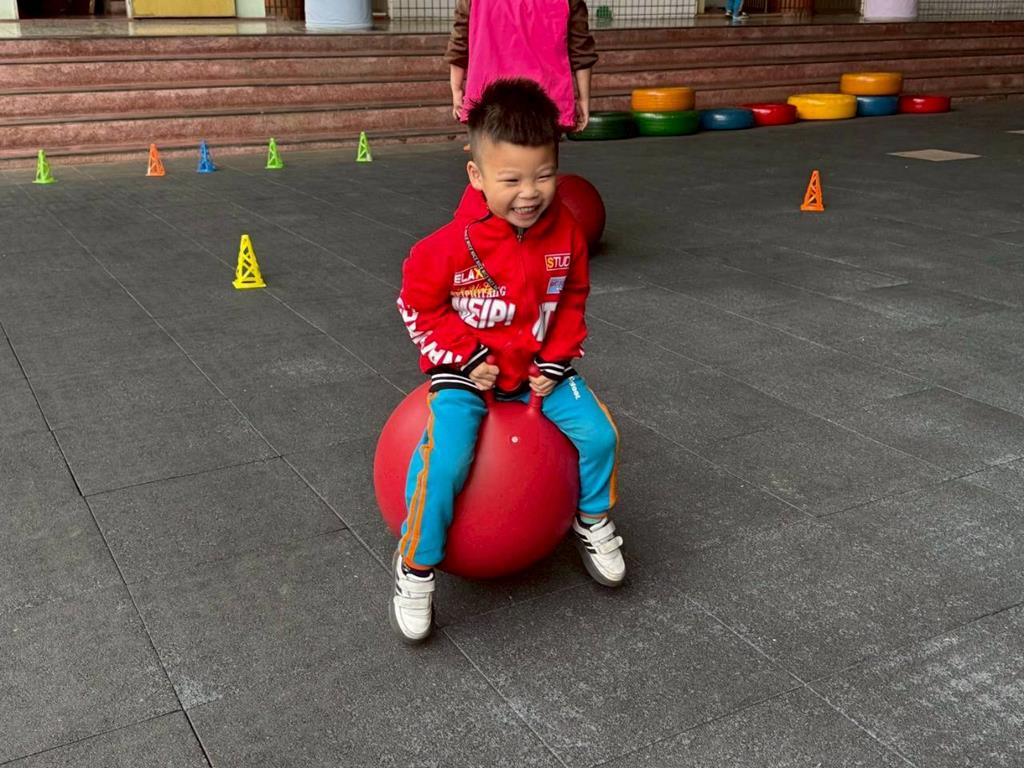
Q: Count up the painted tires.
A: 9